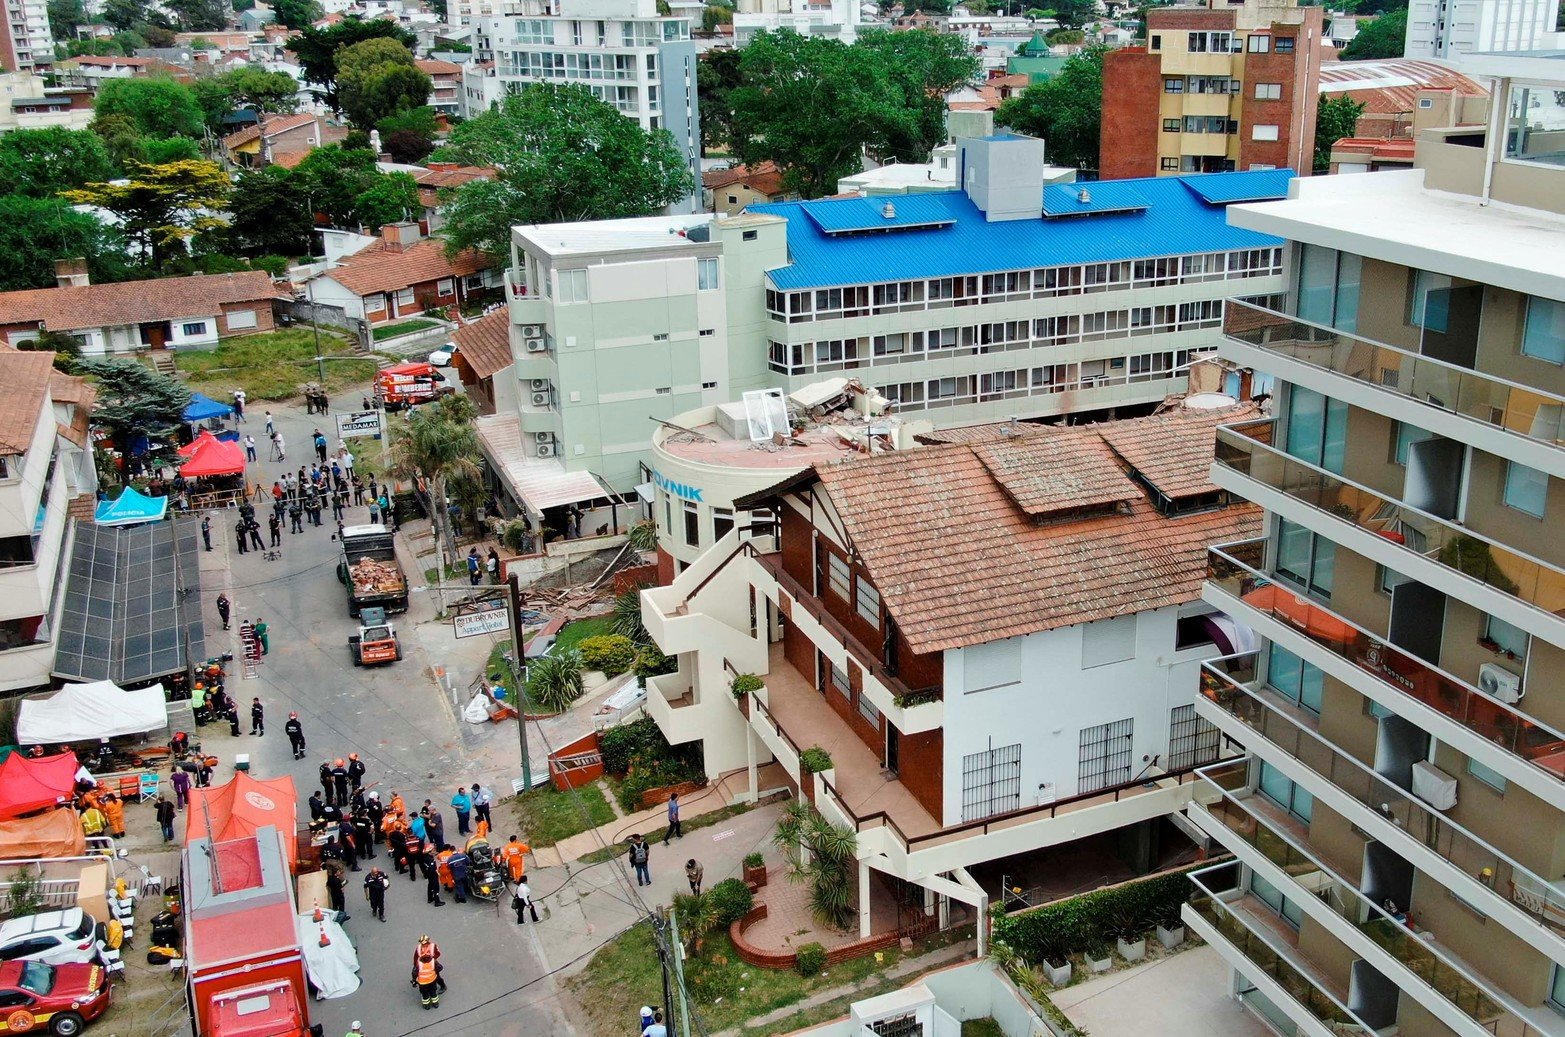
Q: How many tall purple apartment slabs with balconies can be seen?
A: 0